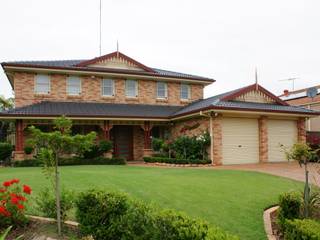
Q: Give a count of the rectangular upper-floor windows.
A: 6